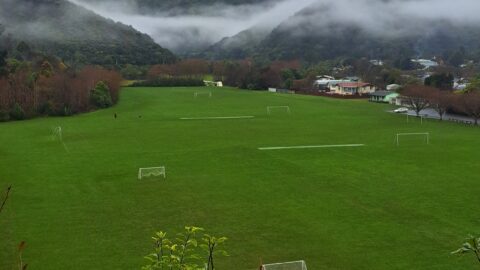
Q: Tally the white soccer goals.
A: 7